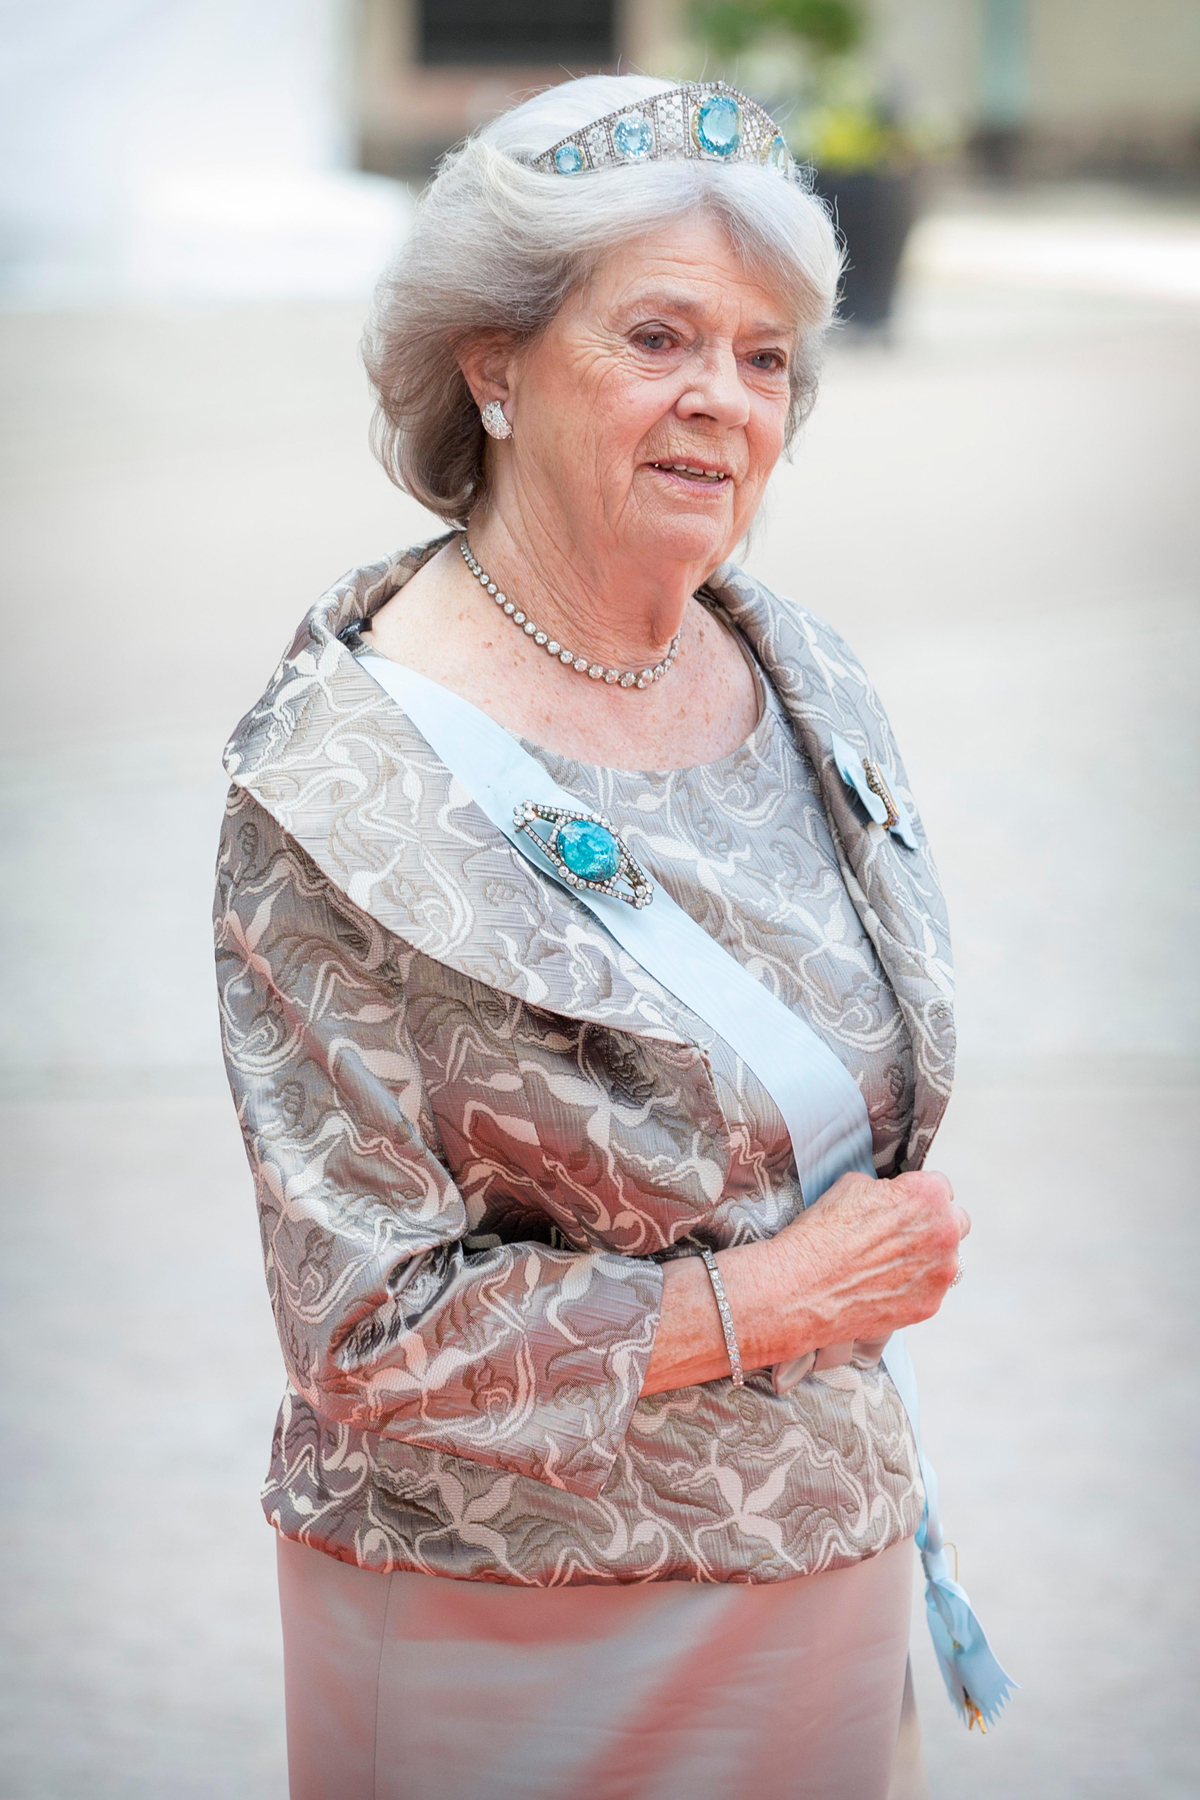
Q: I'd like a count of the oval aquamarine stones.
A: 5